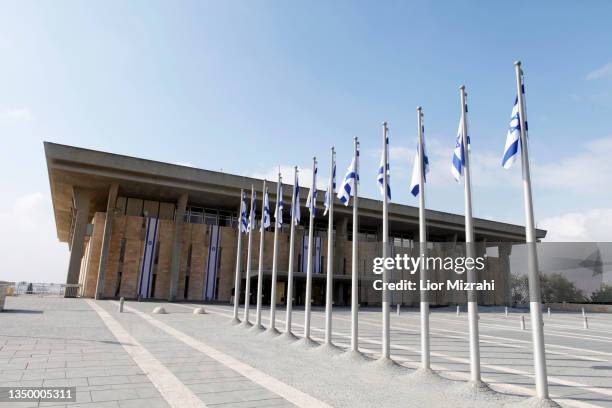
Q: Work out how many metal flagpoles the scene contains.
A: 12